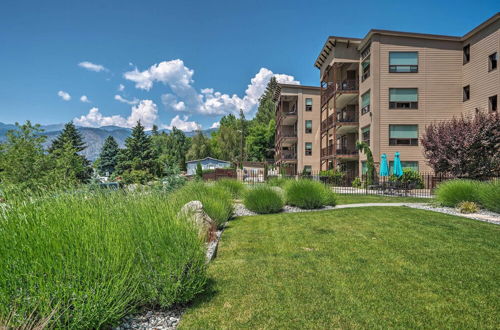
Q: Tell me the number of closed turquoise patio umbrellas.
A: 2